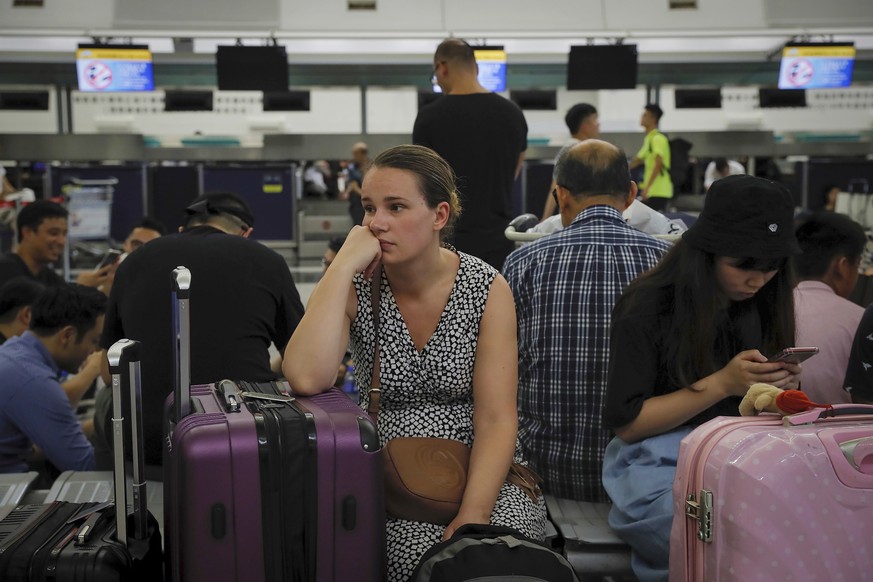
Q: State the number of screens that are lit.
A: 3